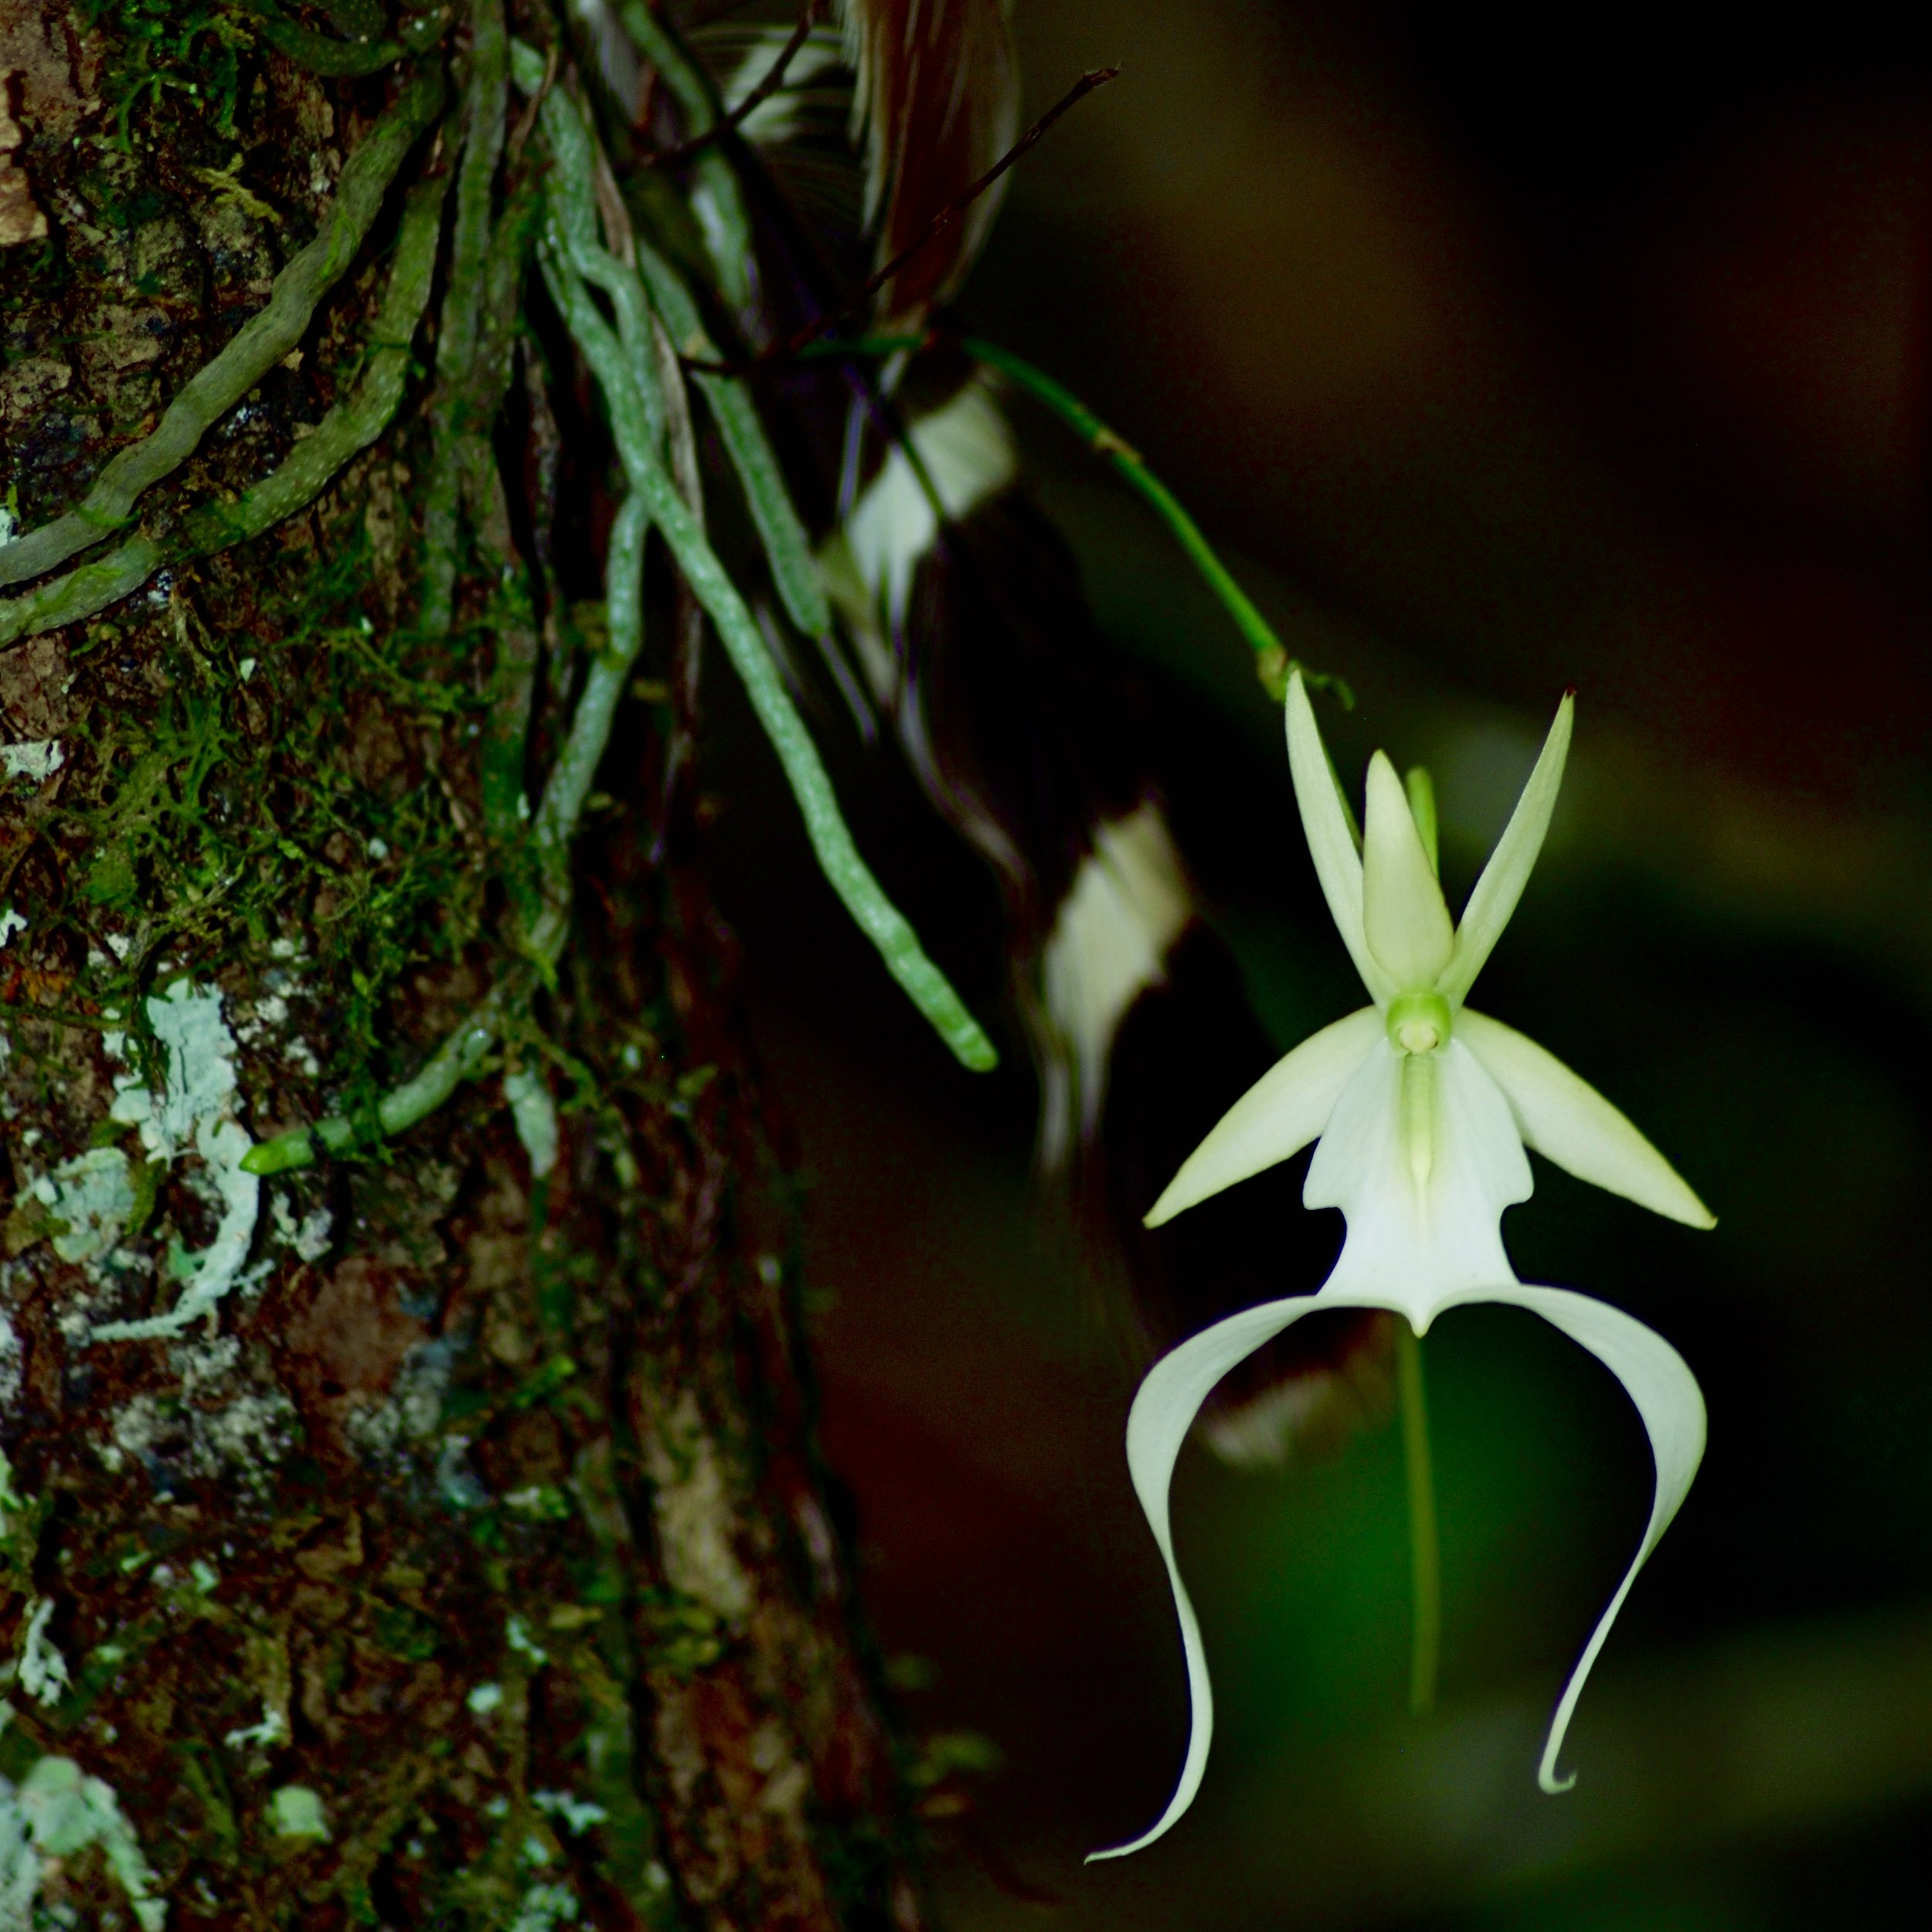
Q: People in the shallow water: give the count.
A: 0